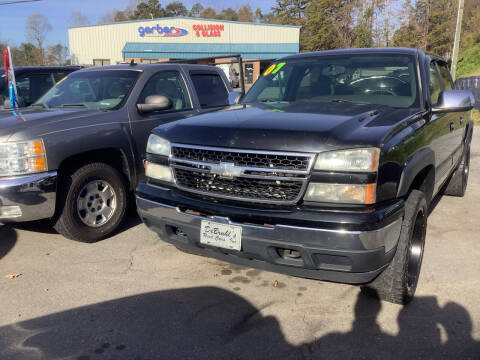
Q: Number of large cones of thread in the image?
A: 0